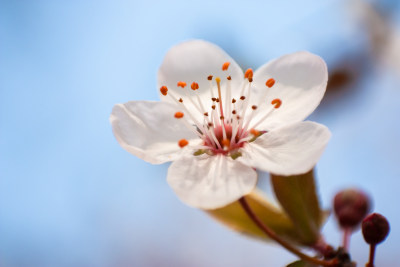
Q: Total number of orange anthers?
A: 11